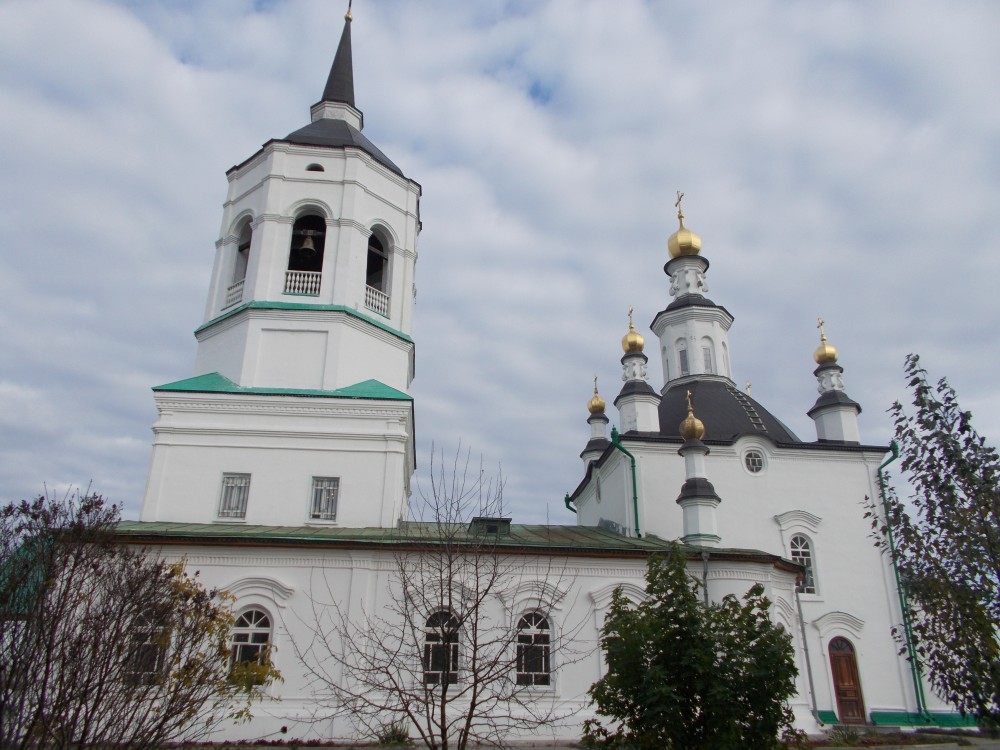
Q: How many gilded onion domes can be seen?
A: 5